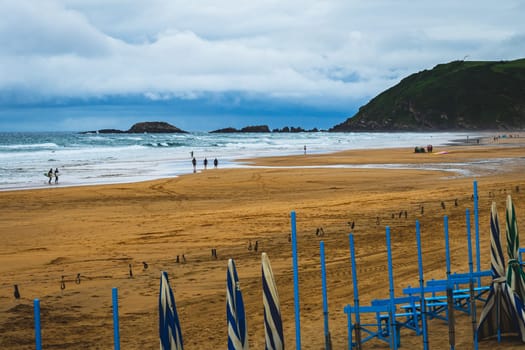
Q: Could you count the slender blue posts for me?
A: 10